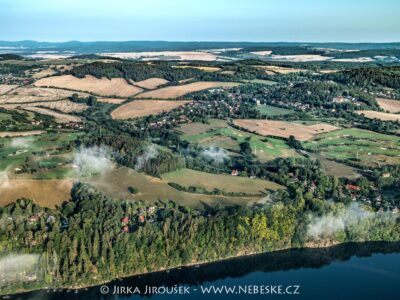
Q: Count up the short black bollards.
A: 0